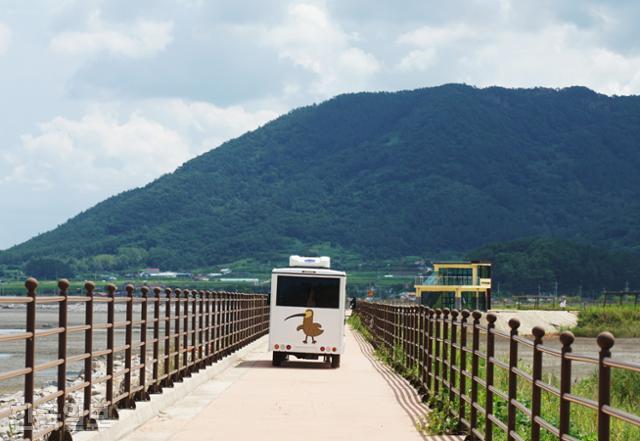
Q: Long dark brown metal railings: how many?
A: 2